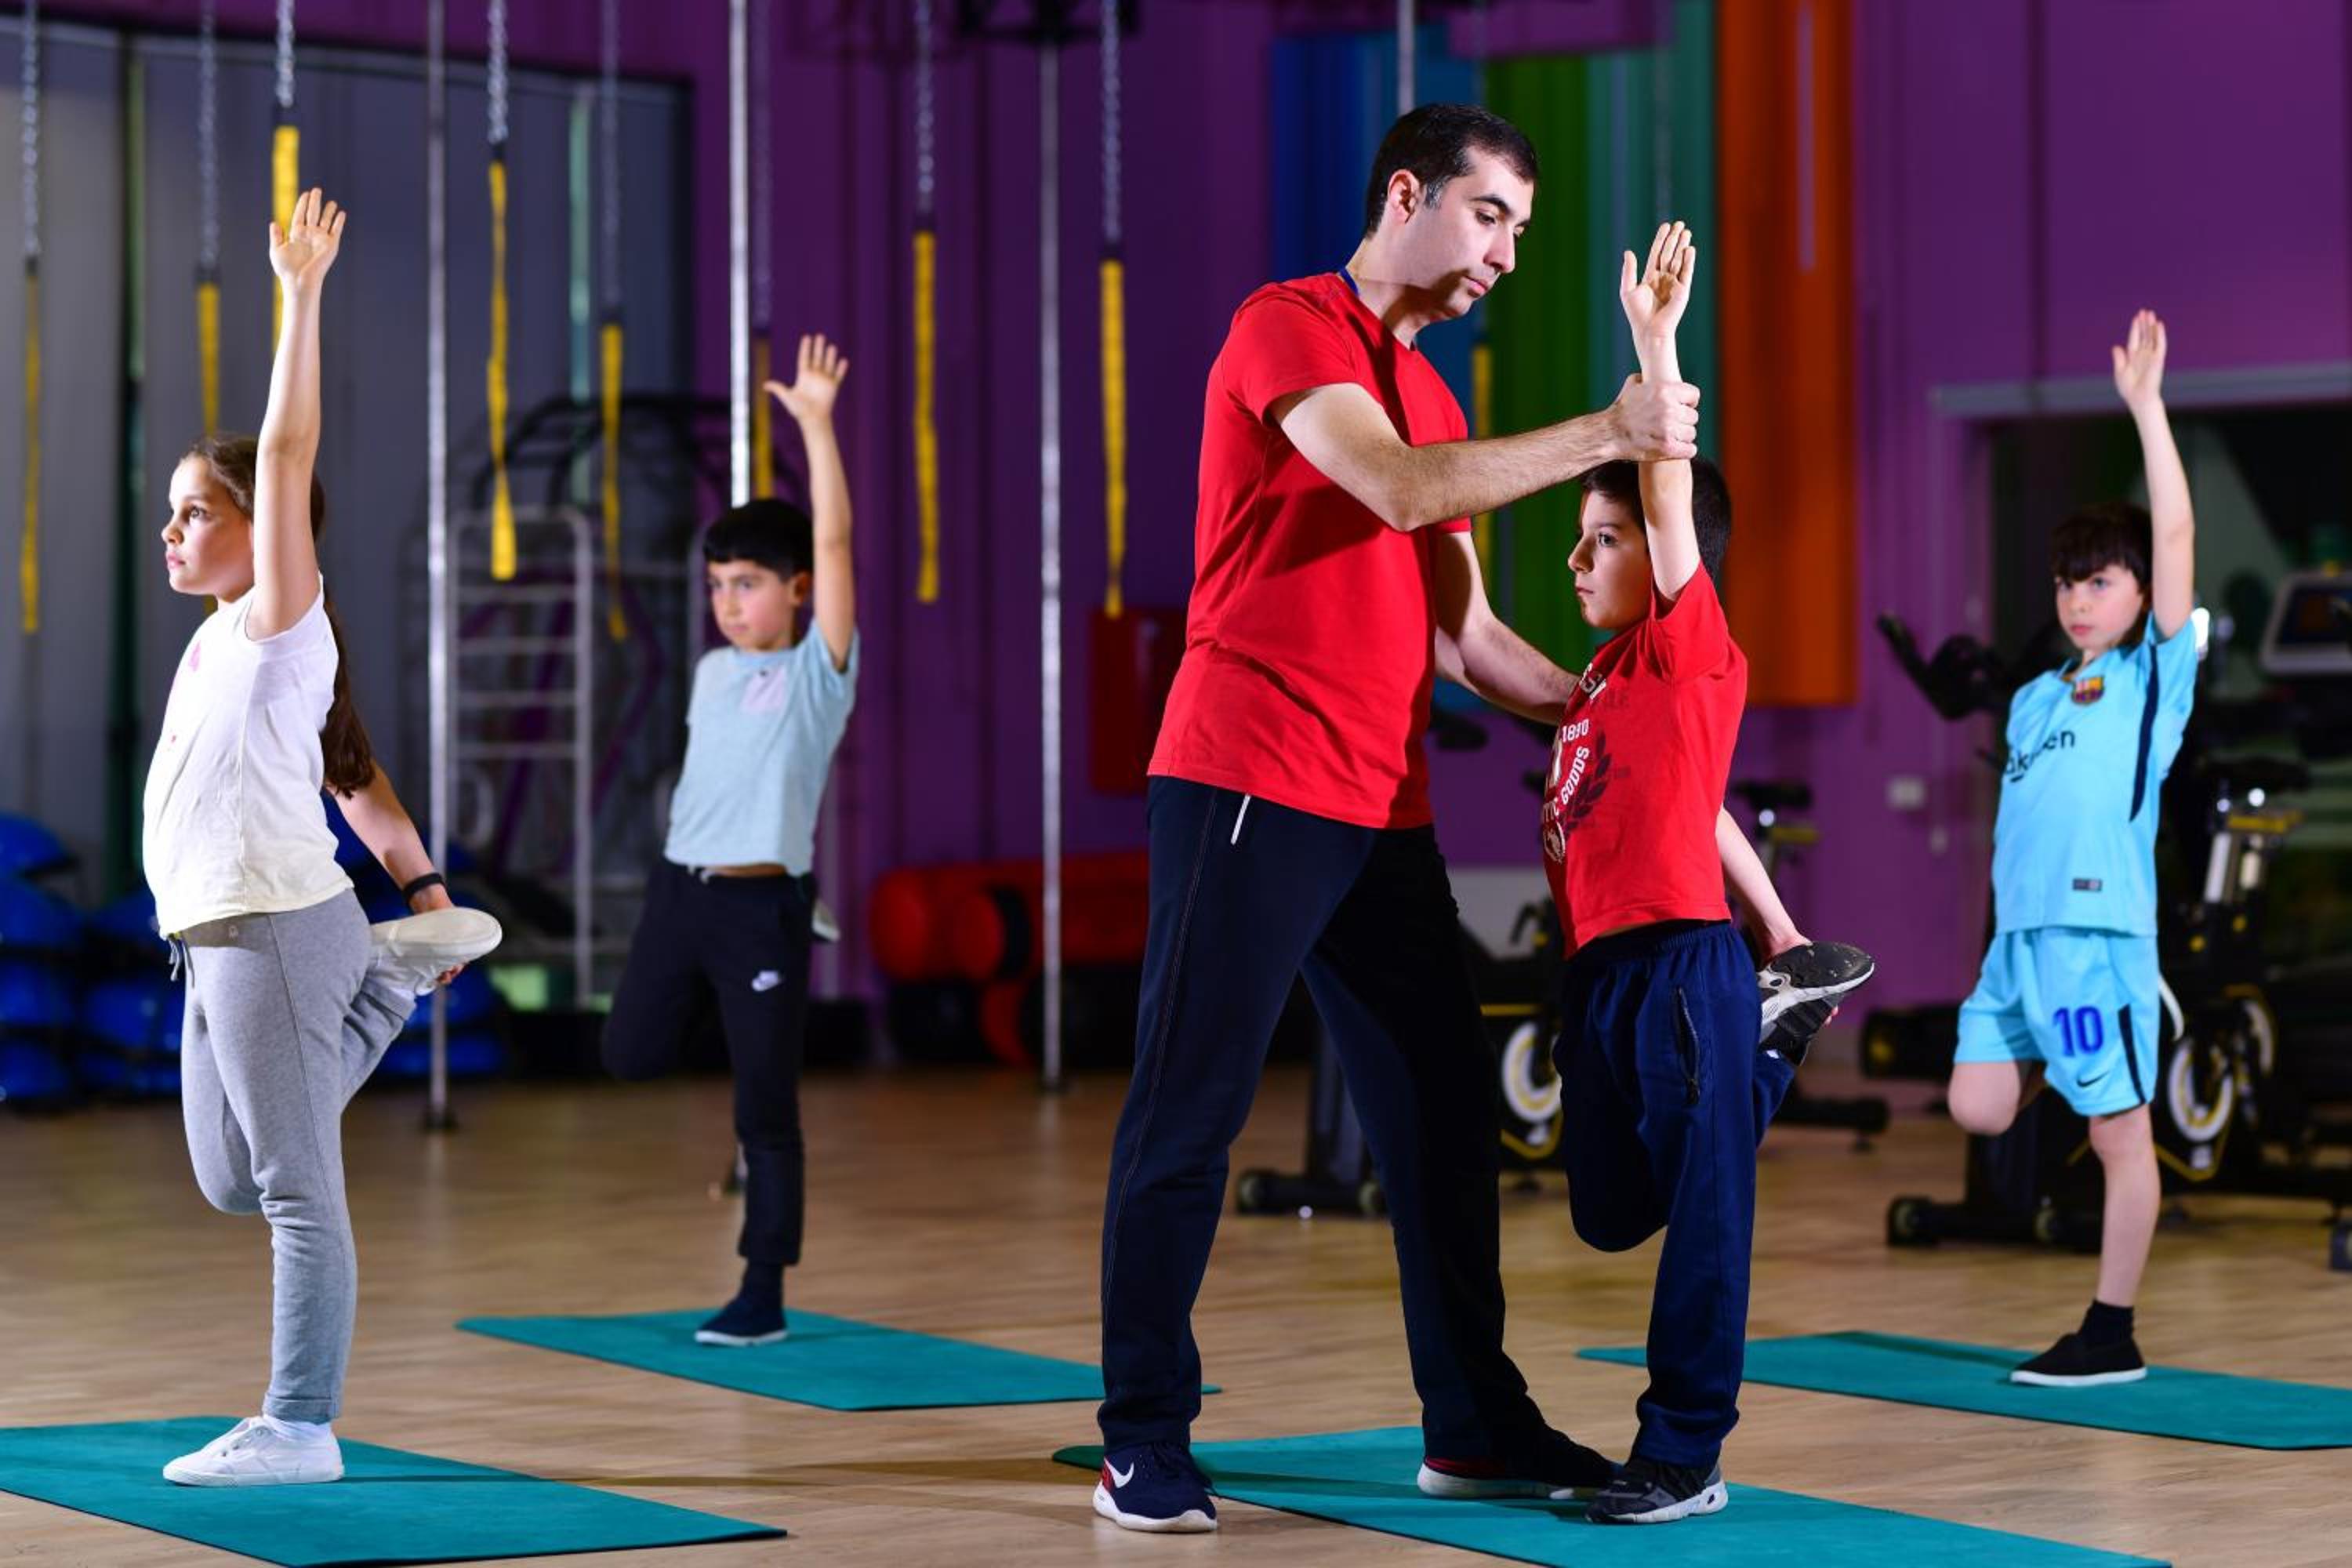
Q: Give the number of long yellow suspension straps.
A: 9